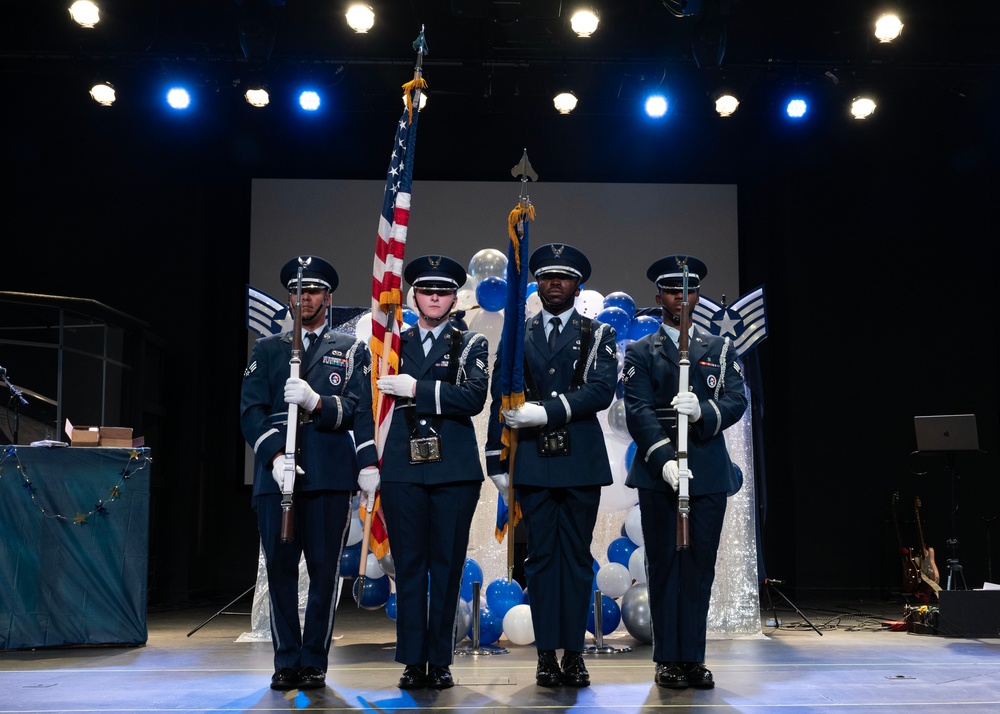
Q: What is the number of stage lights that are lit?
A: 14